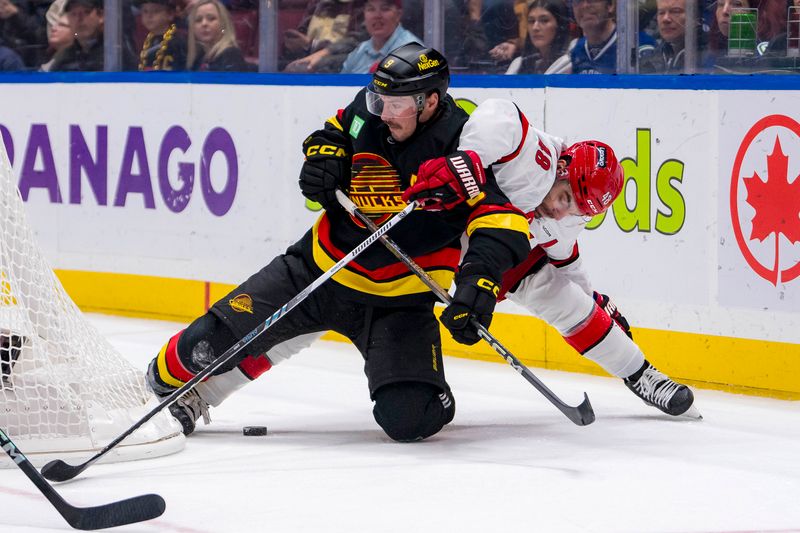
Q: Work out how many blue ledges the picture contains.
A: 1